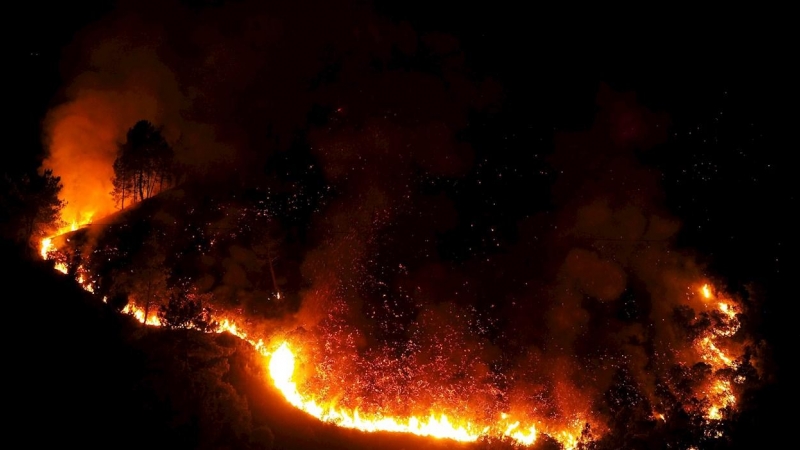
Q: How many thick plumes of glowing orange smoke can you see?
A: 1